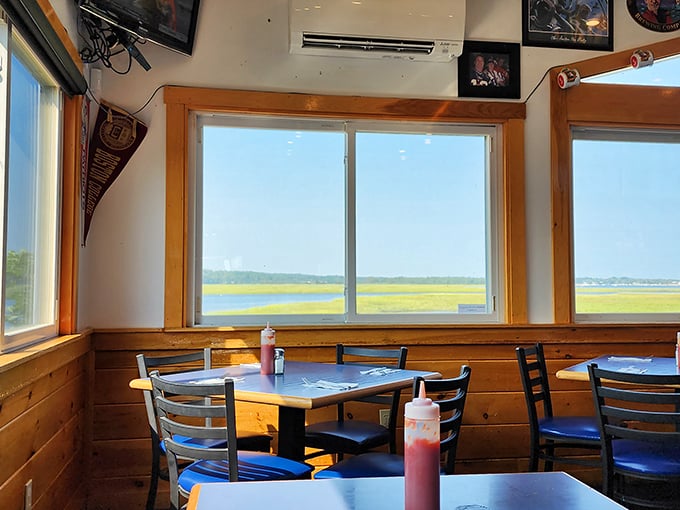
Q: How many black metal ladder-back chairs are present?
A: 6